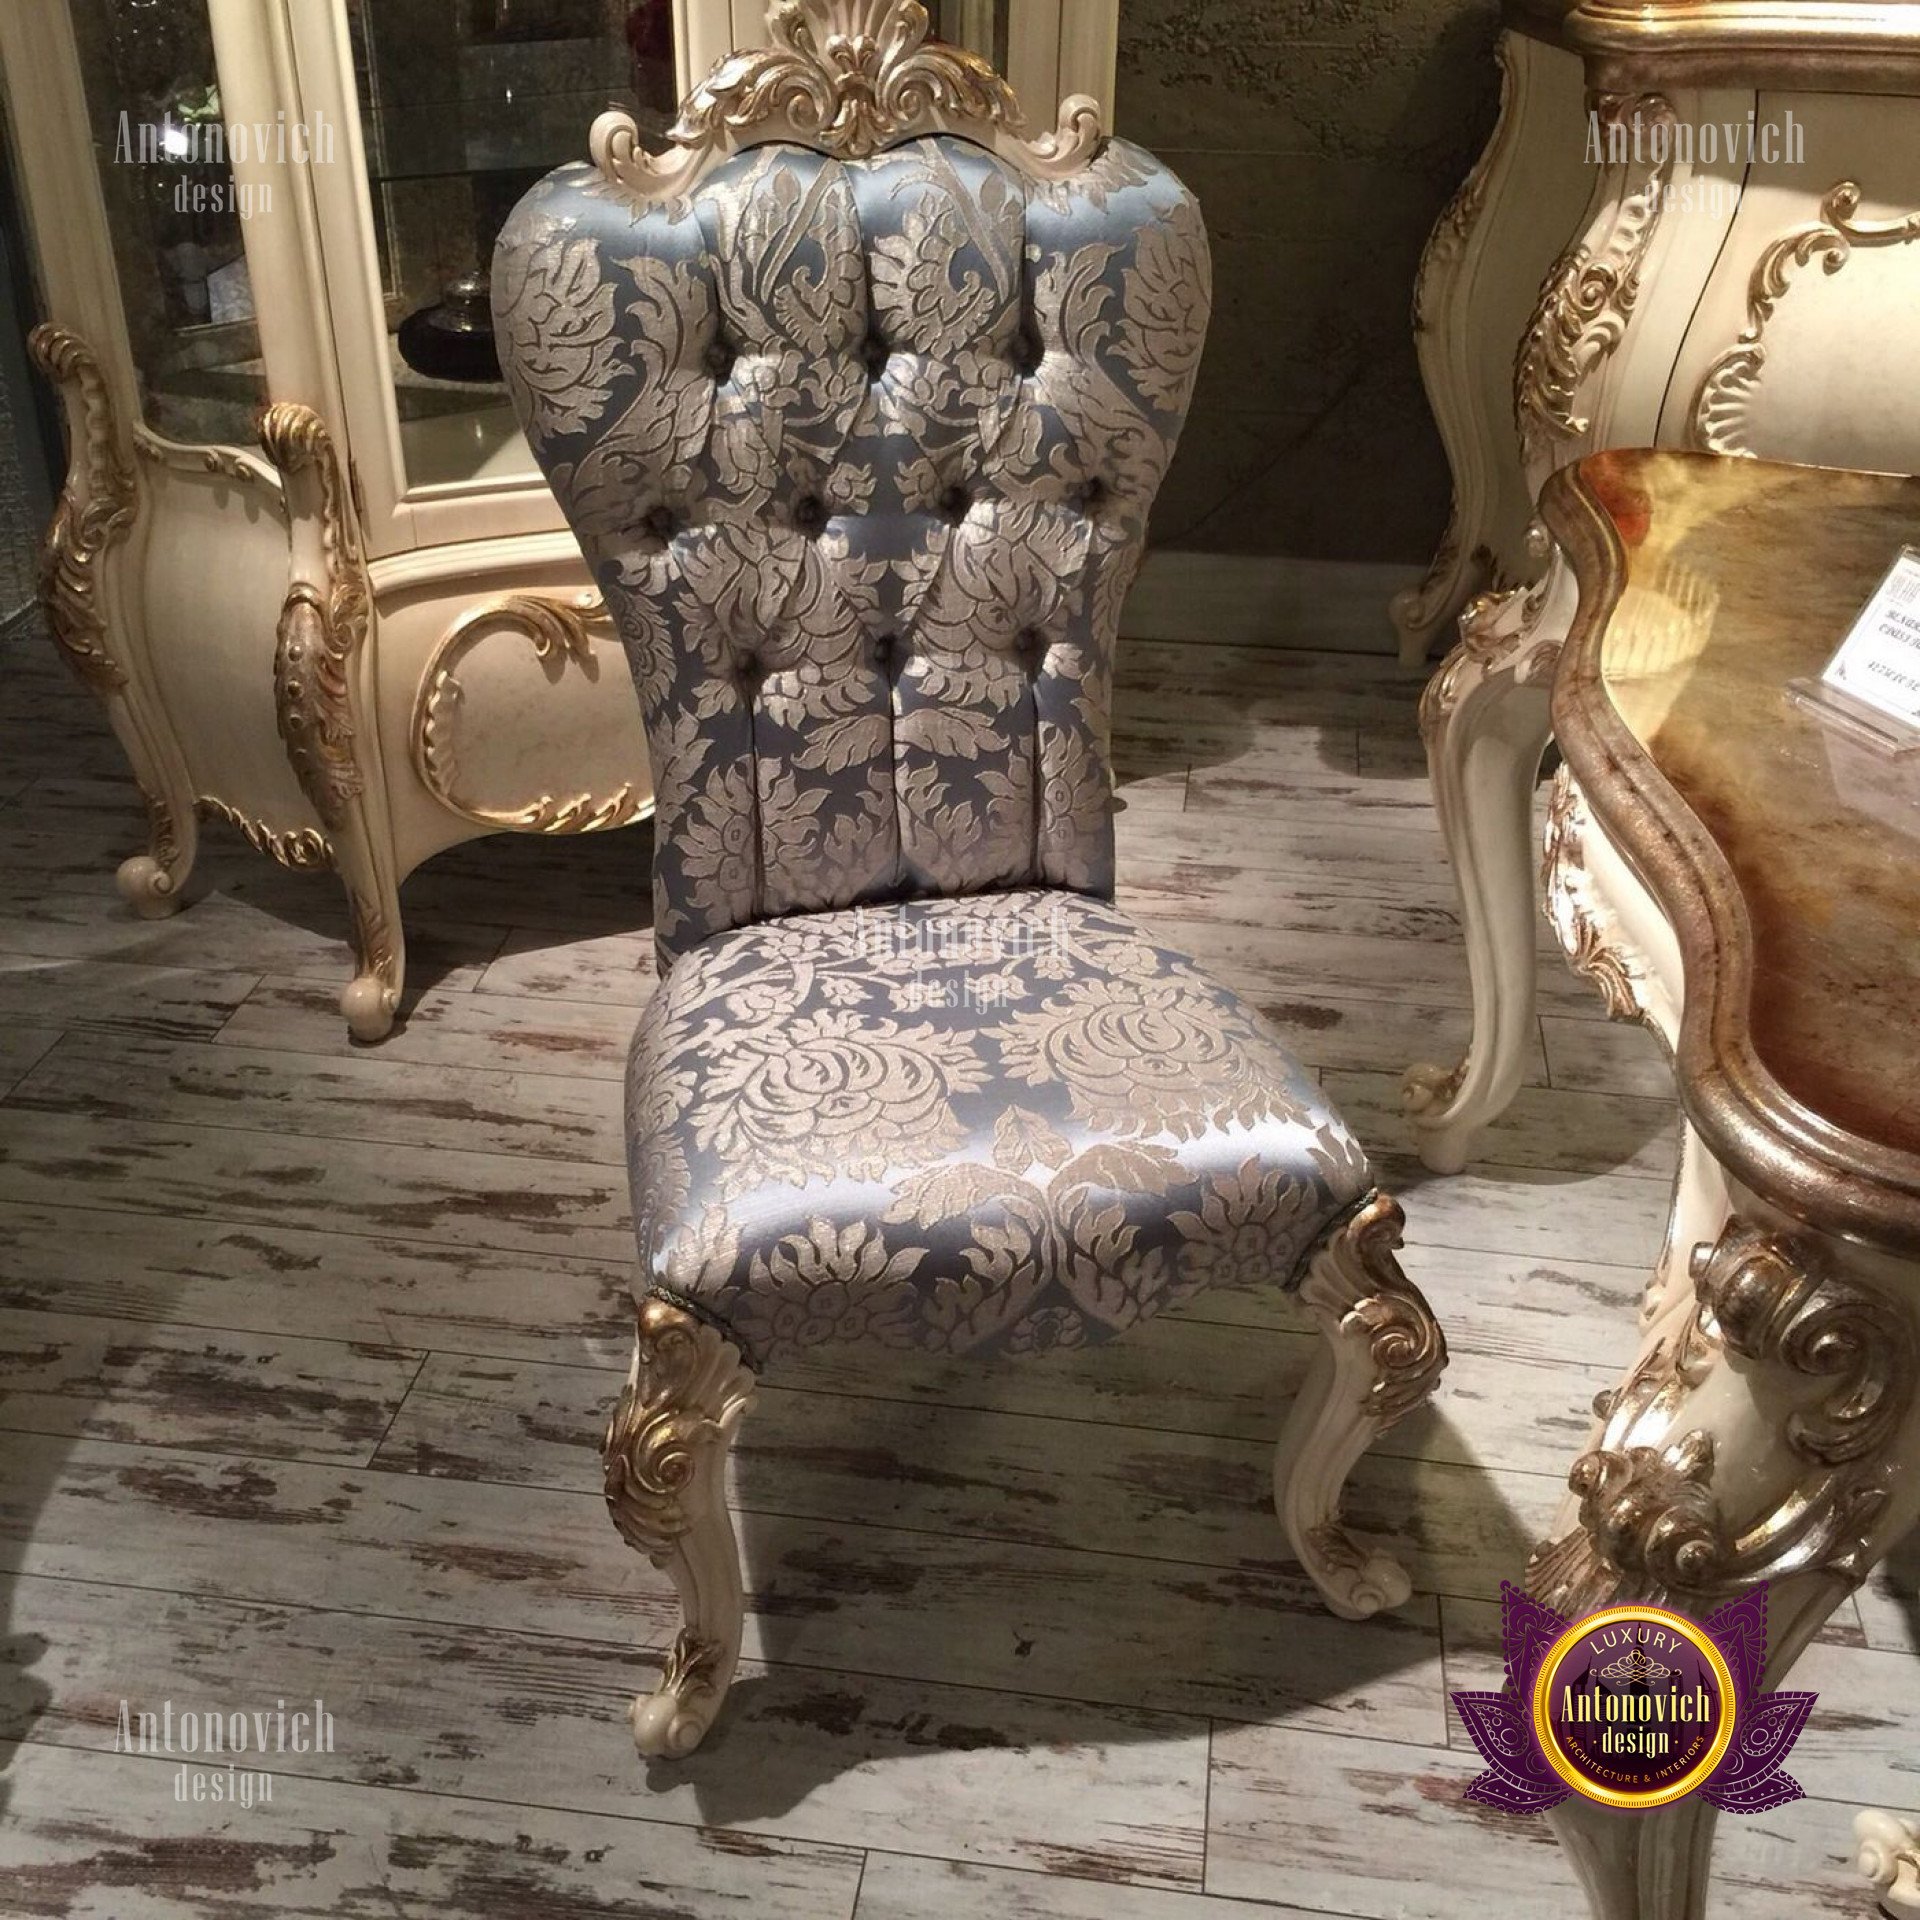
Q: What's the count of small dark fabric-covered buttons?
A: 10